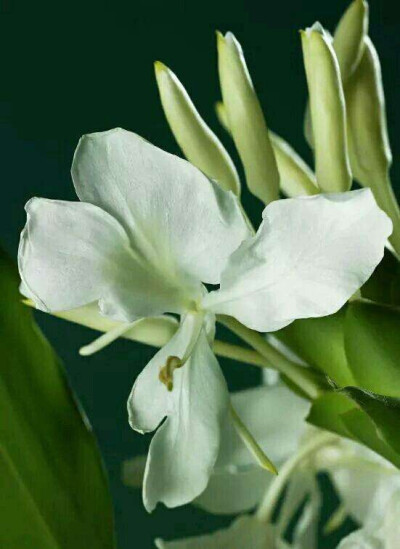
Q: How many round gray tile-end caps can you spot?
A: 0